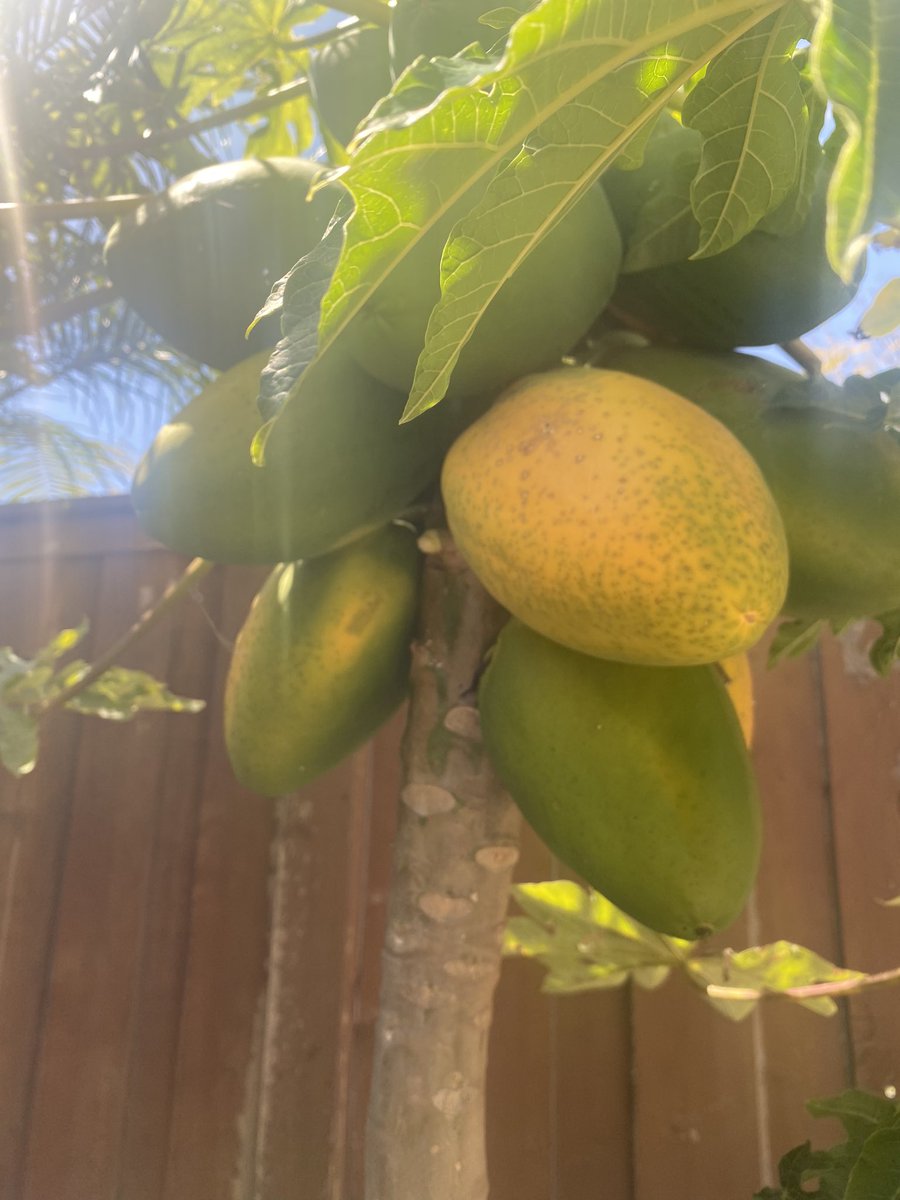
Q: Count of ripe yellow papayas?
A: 2